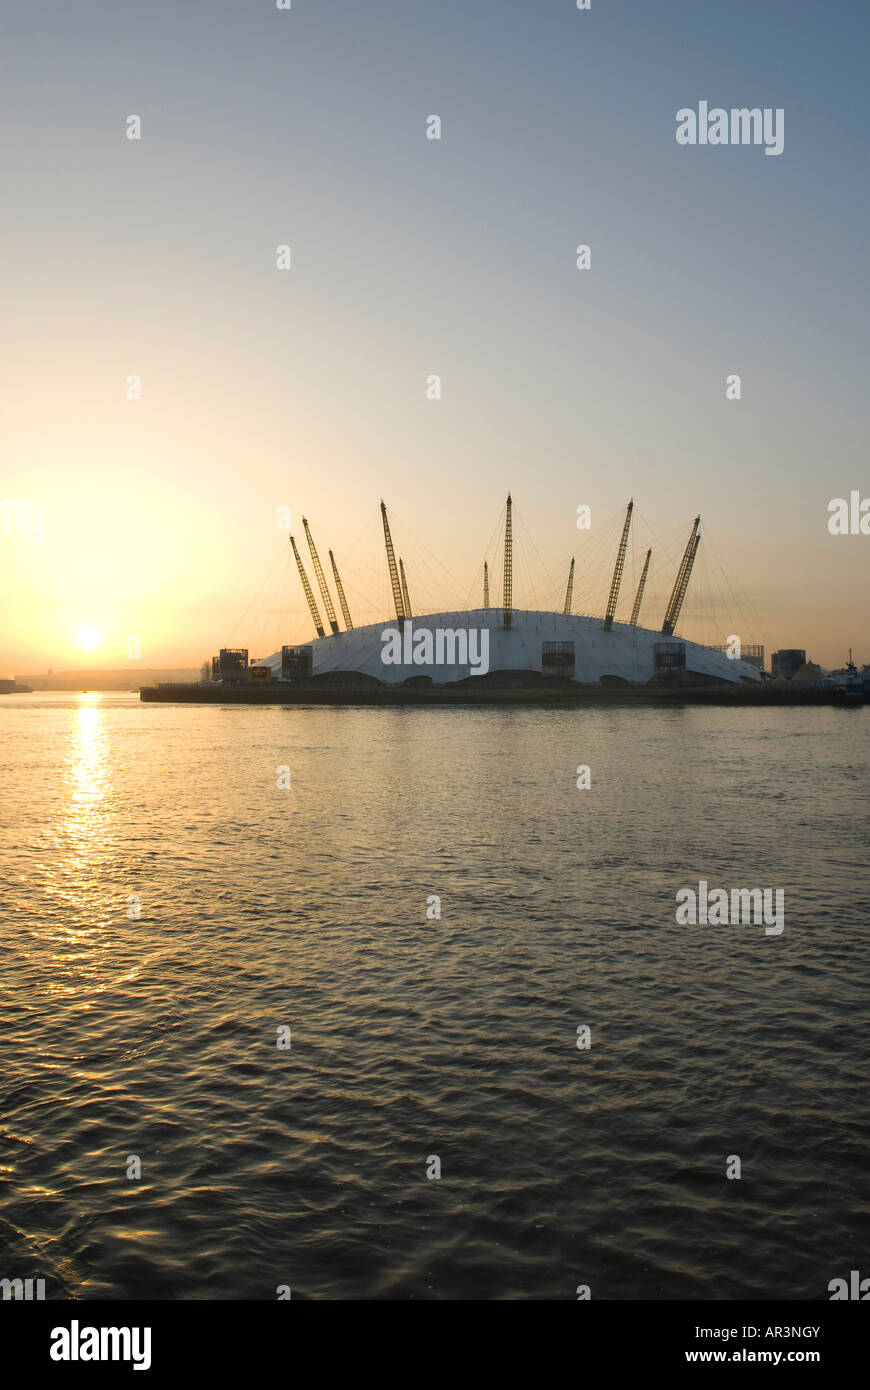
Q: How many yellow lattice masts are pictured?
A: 12